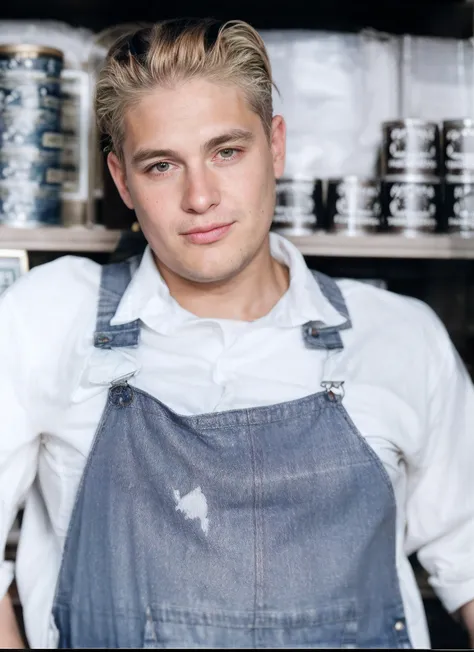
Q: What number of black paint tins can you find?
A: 6